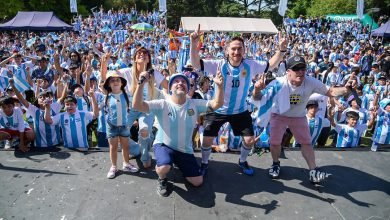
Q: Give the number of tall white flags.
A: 4